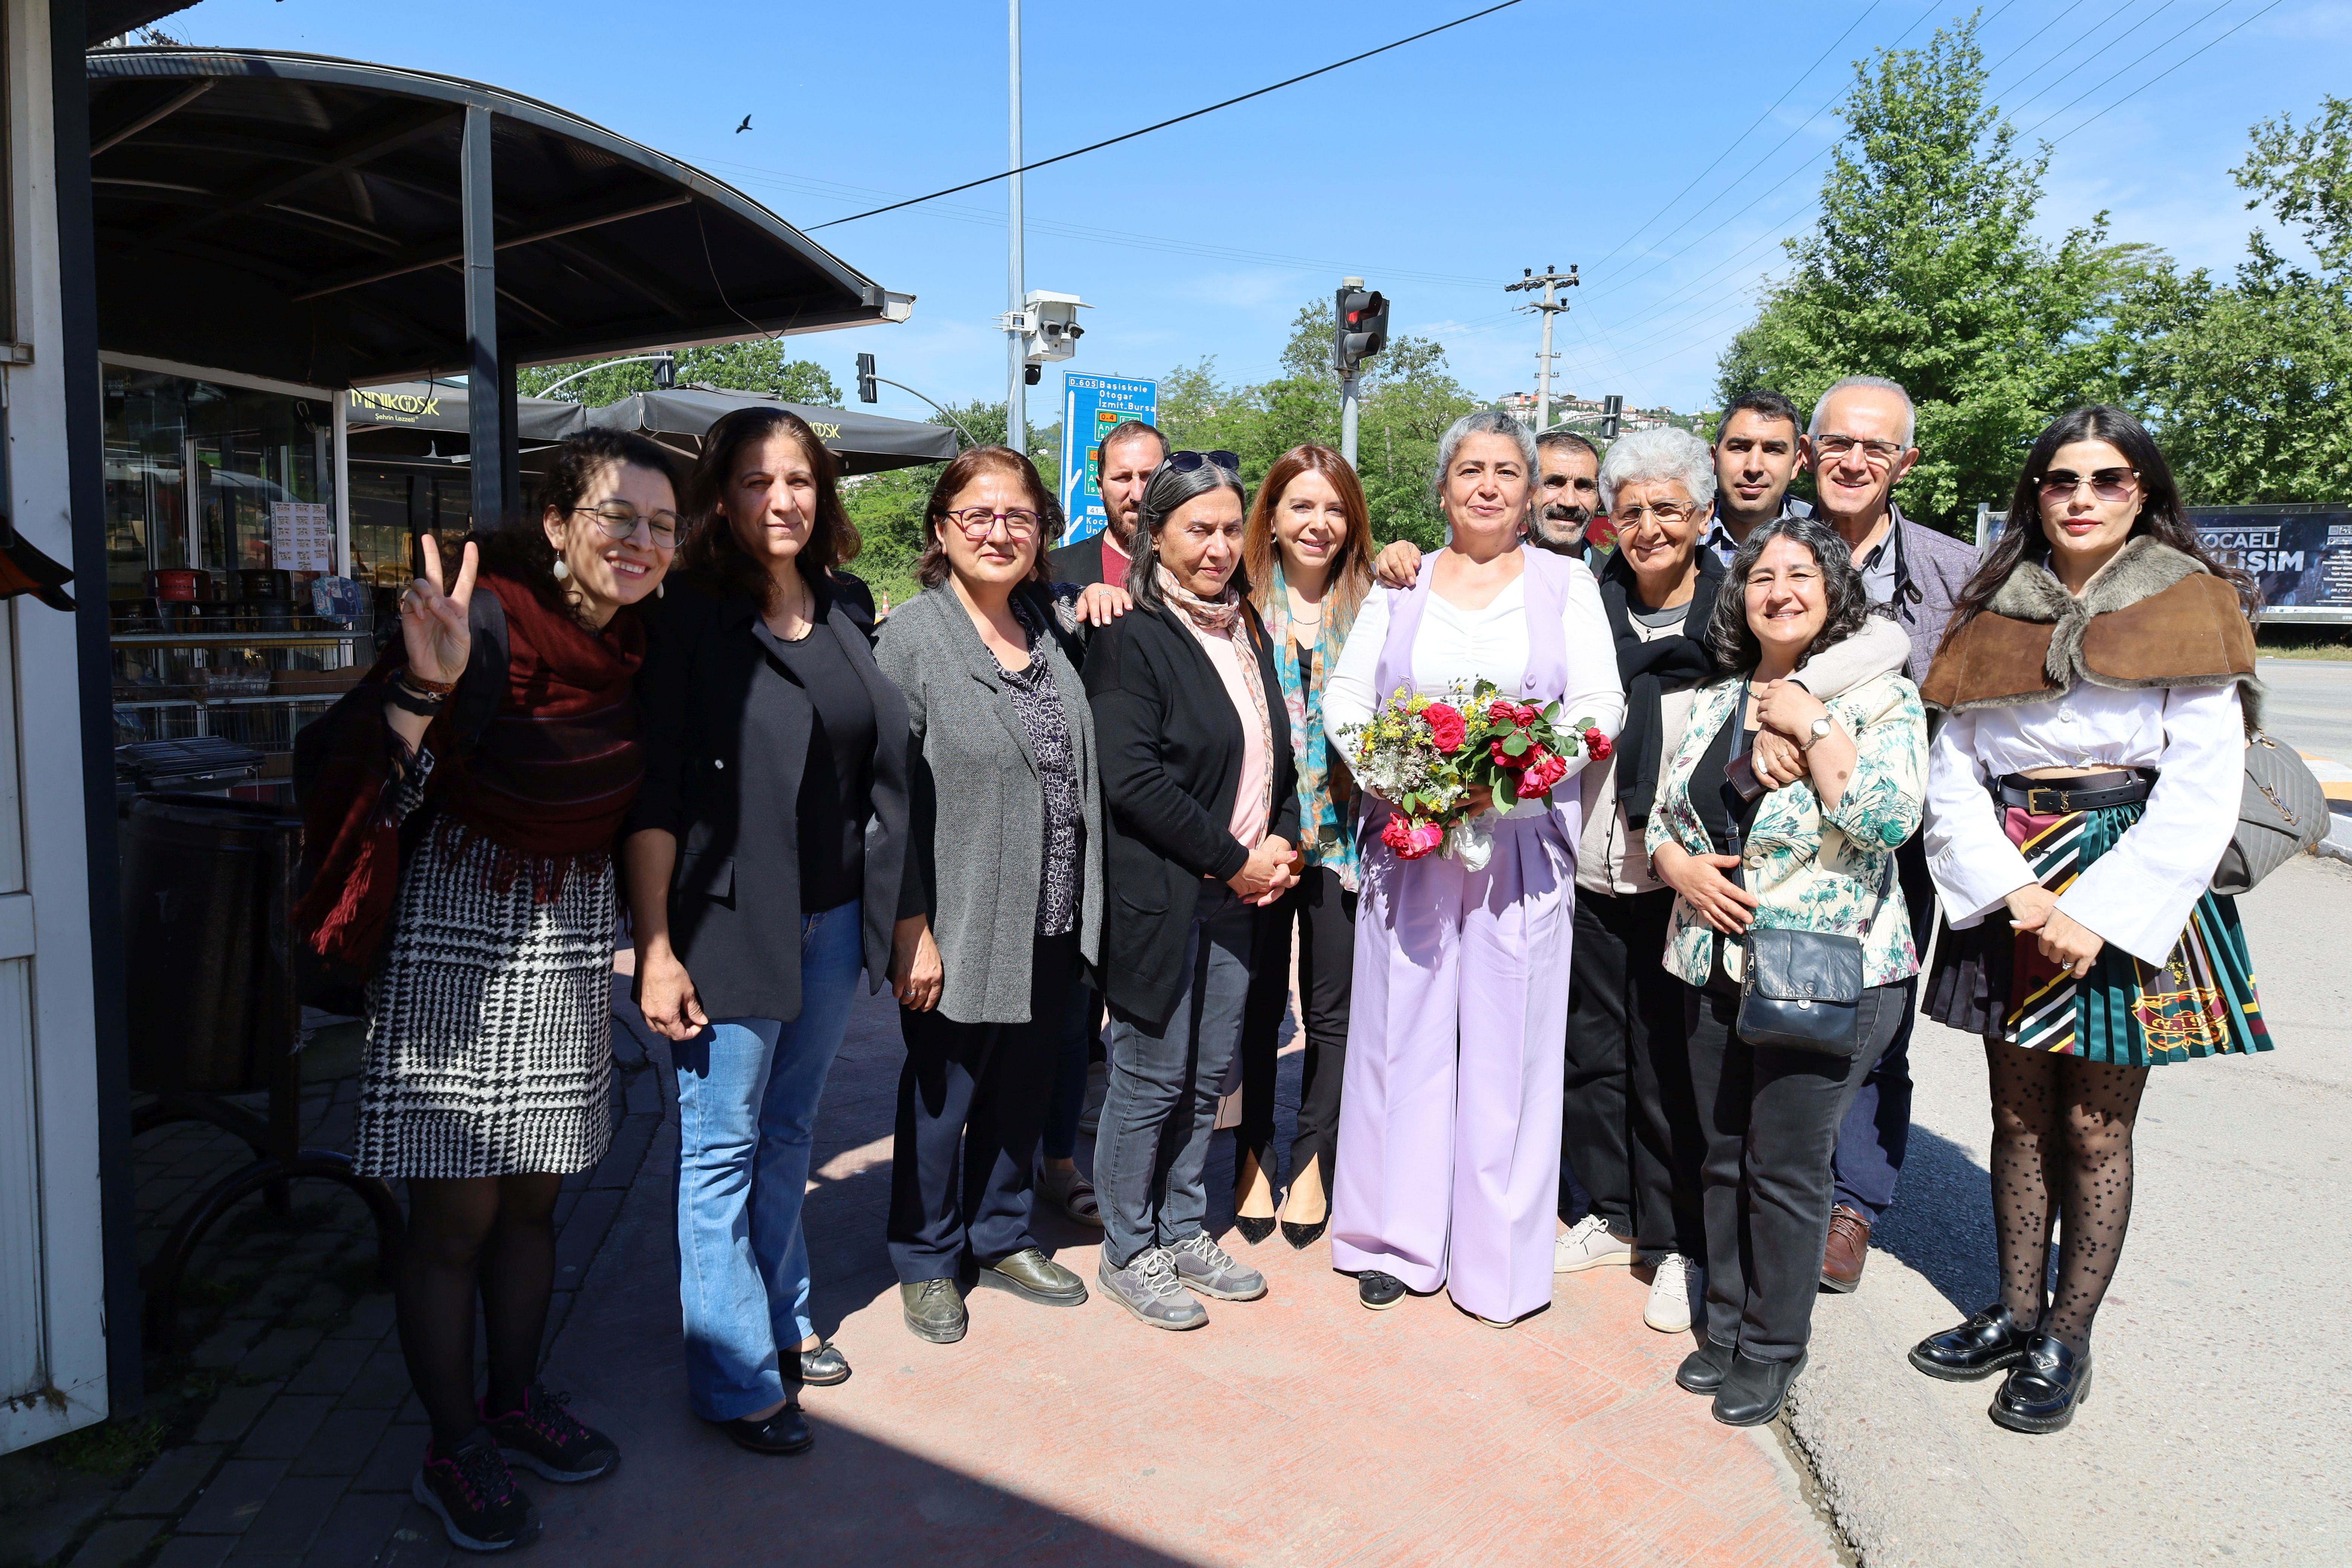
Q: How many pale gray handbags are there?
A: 1